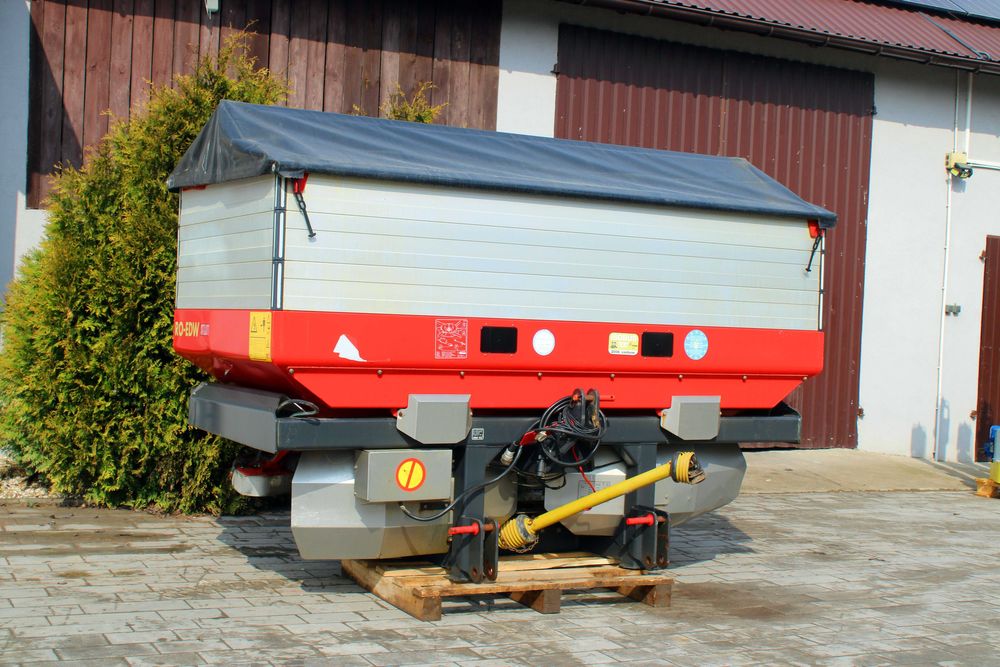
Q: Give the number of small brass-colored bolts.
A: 8